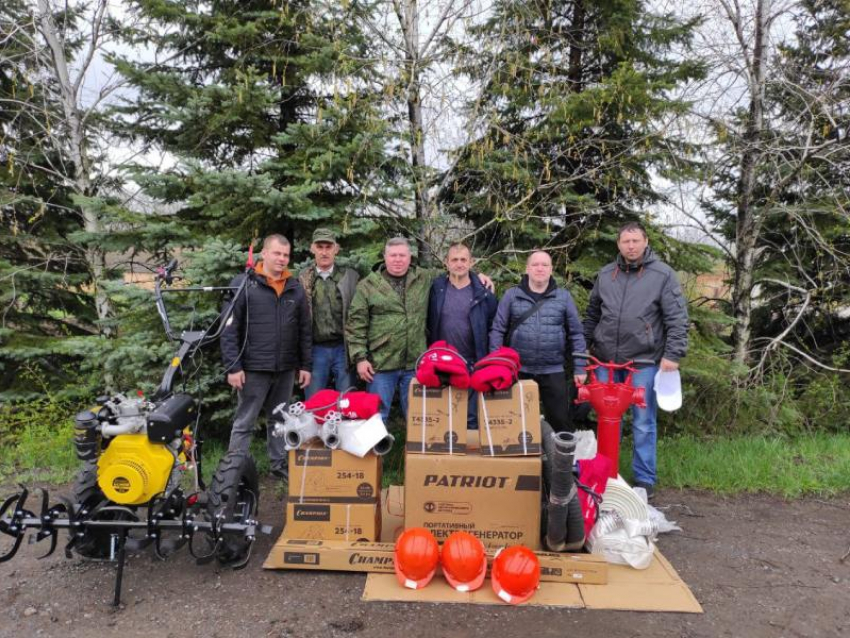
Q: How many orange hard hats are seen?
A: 3